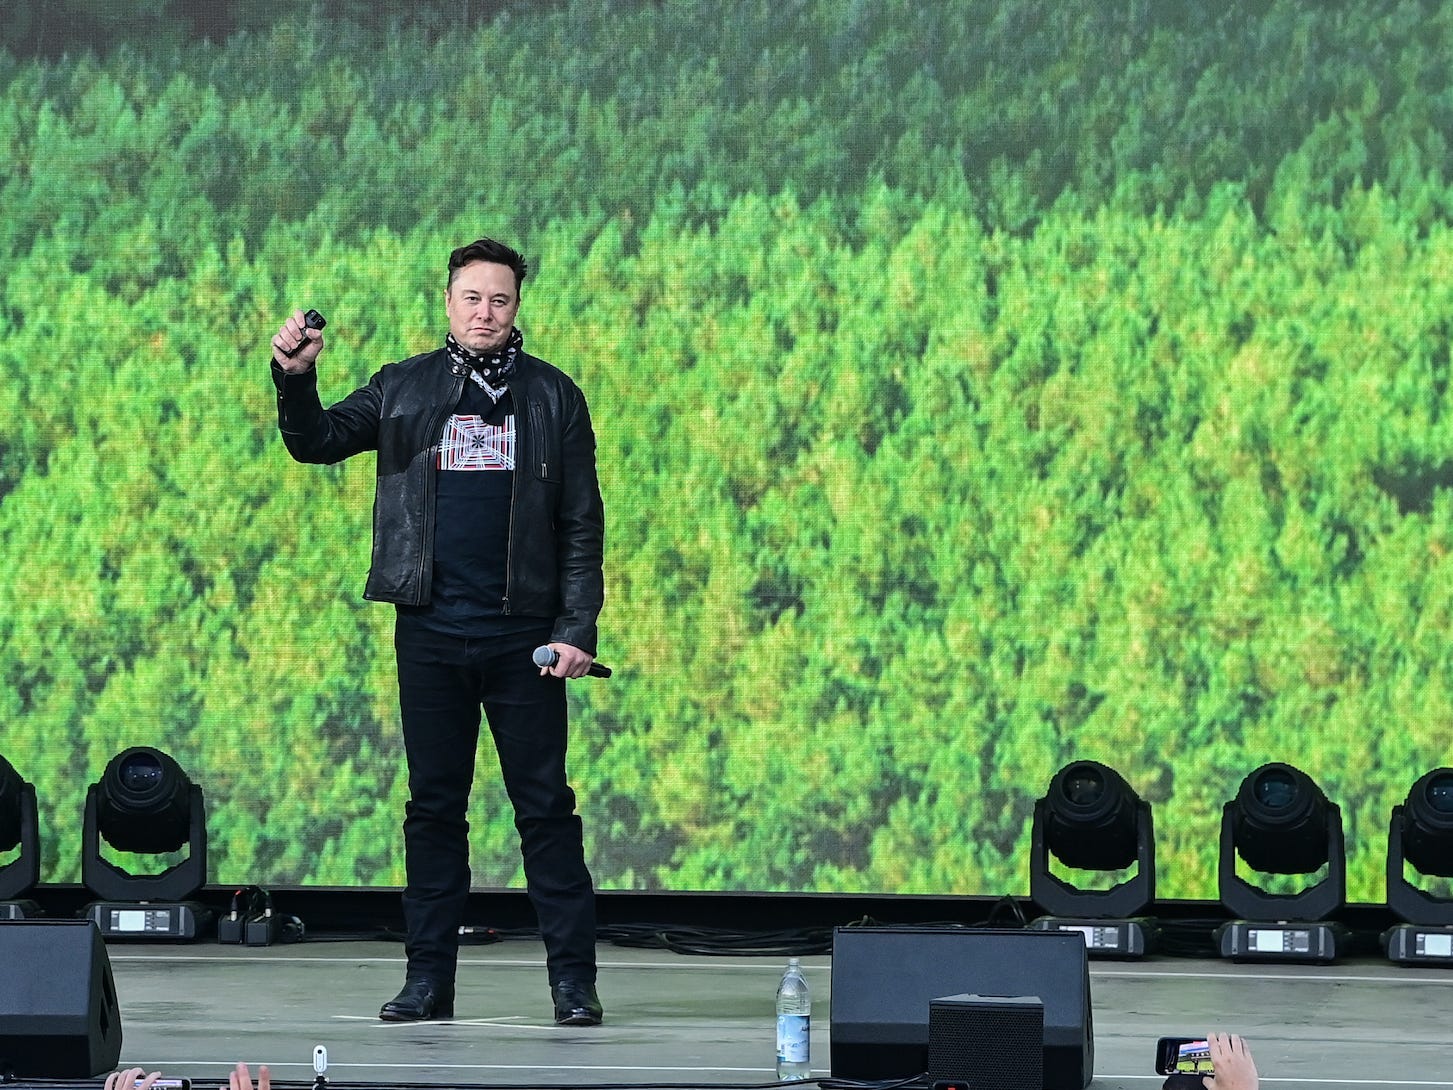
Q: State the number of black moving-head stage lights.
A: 5